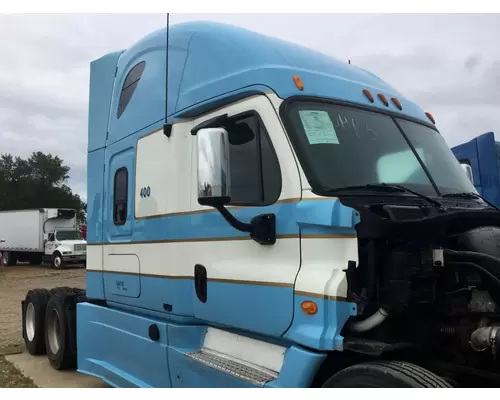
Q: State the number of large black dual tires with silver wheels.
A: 2